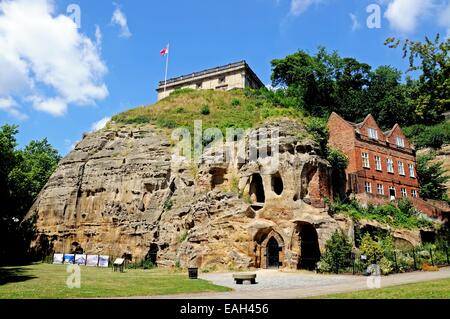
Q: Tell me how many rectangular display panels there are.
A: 5